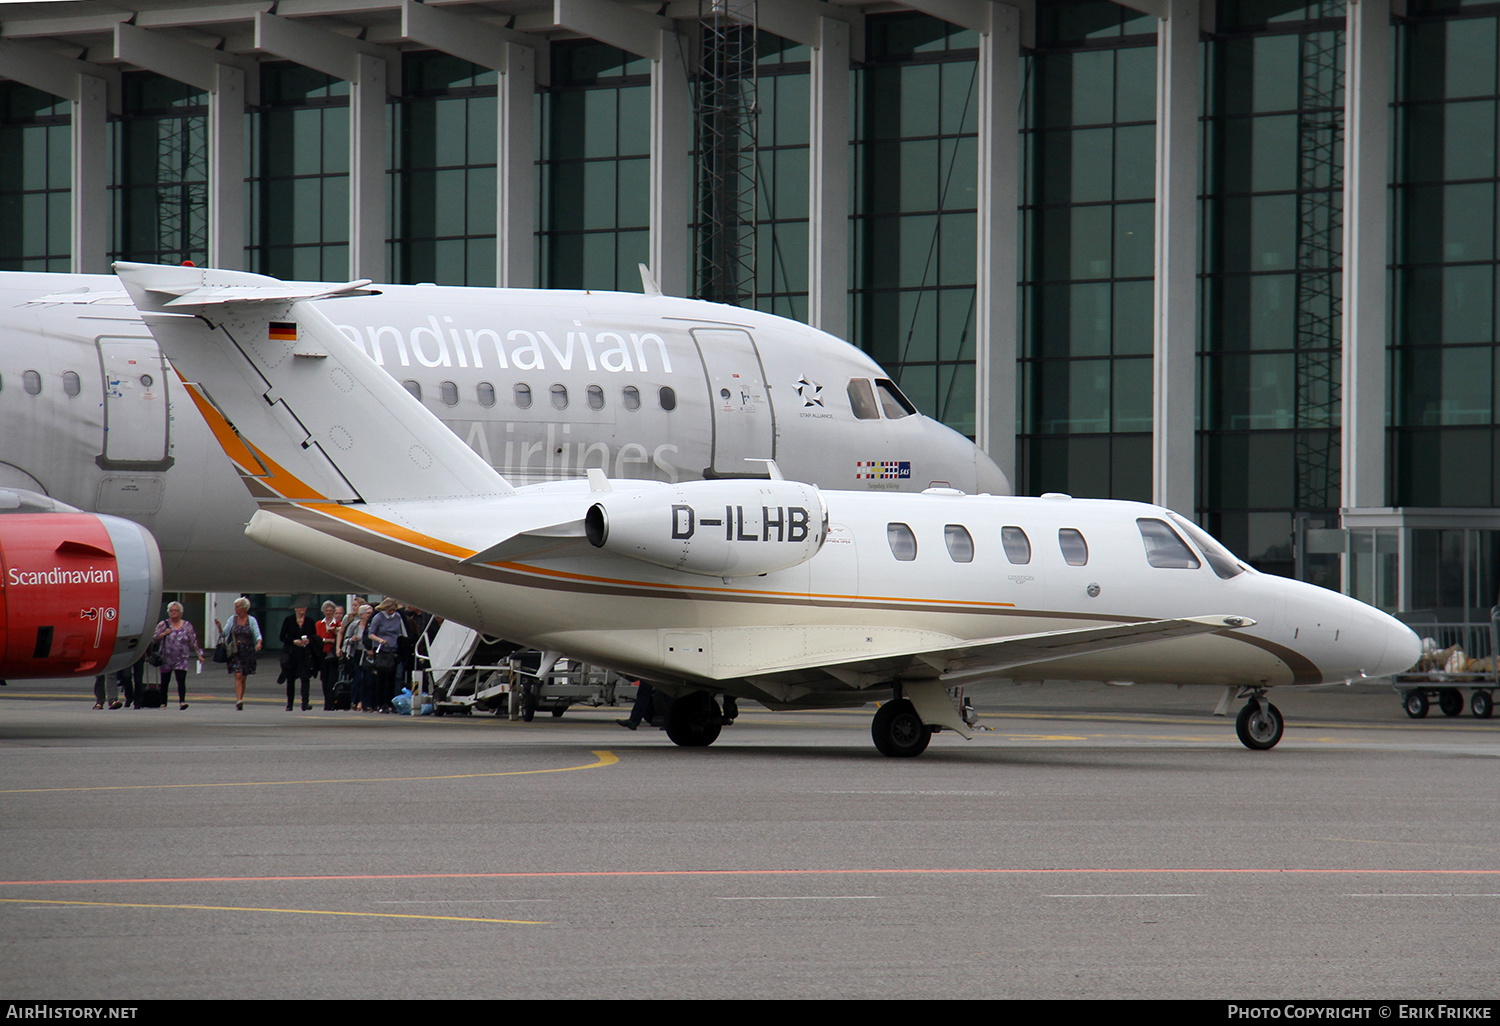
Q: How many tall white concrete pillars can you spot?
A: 9